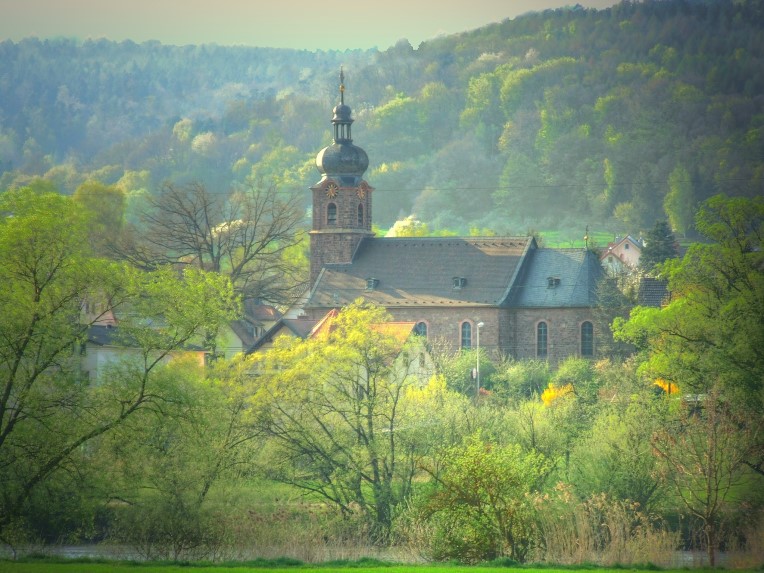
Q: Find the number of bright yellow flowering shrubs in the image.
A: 2